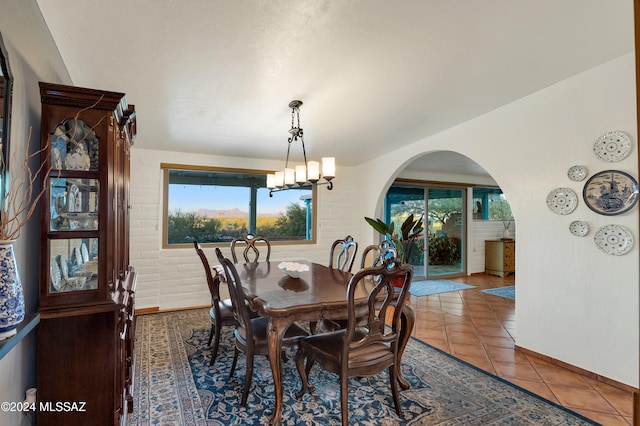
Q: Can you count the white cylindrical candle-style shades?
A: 6